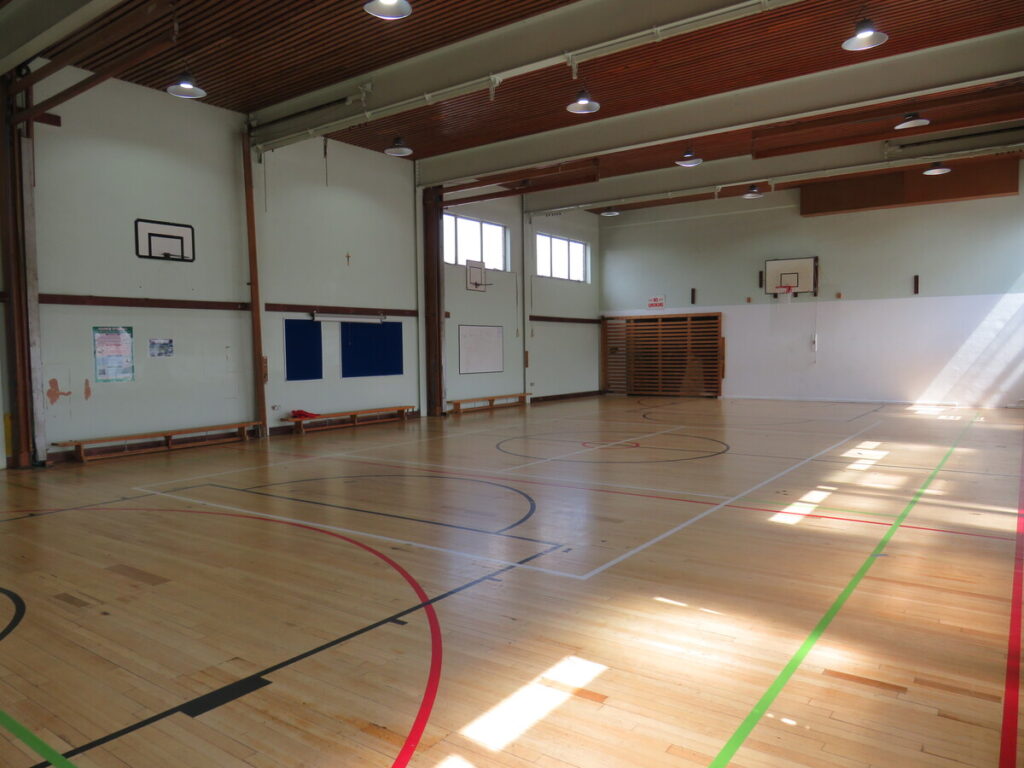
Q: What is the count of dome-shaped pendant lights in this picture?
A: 10